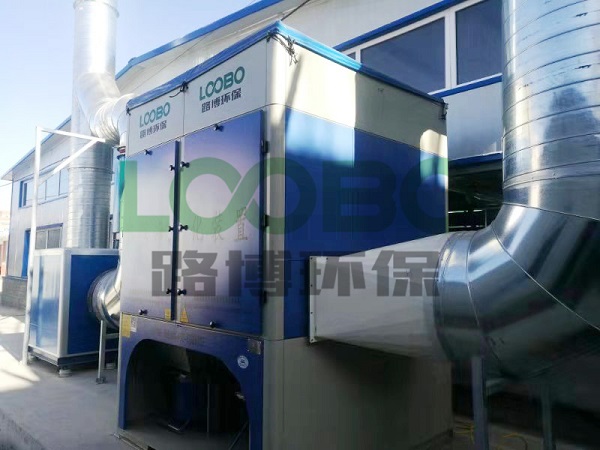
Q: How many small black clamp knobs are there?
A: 10